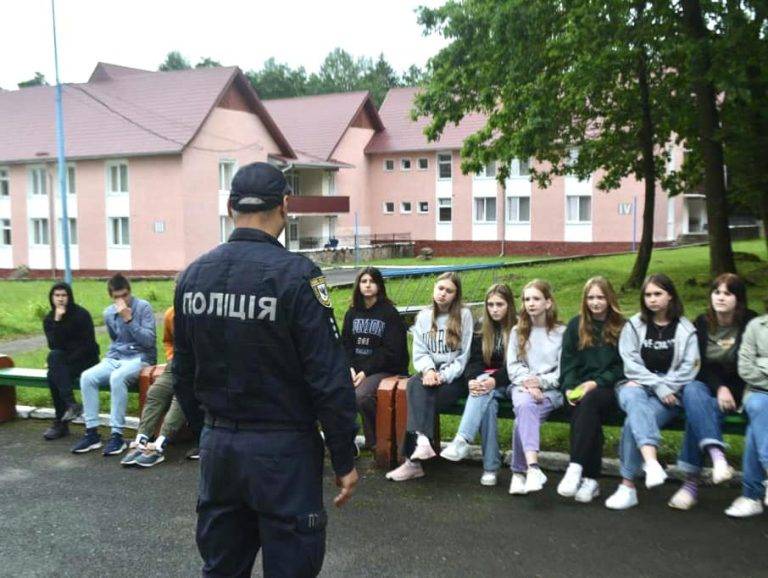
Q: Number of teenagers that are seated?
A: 11